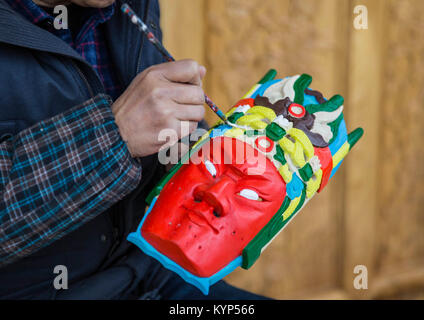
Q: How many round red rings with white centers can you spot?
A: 2